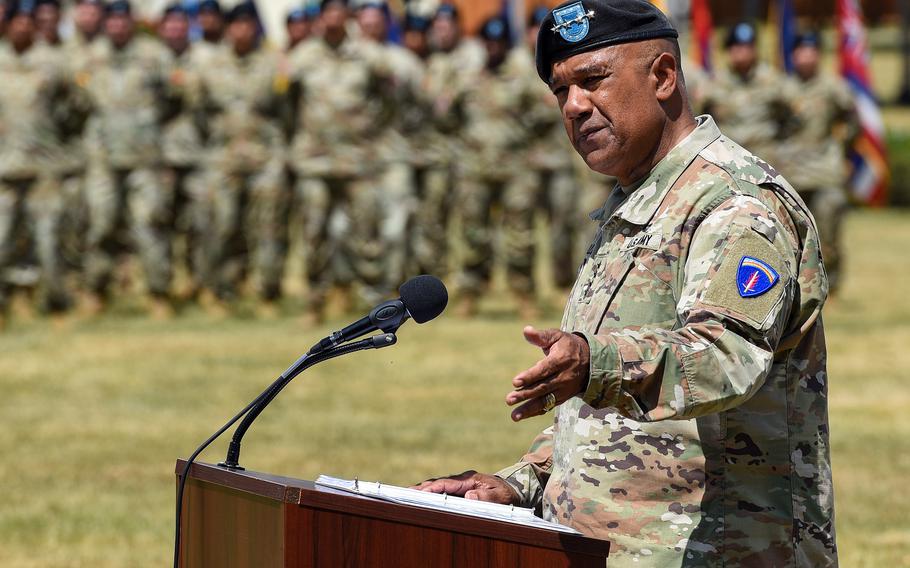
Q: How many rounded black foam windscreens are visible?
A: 1